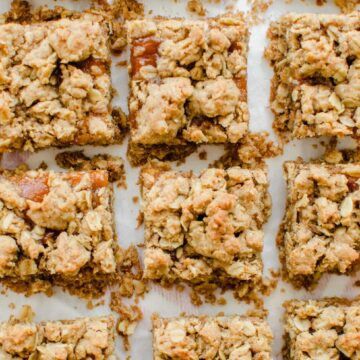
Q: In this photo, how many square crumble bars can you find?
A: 9